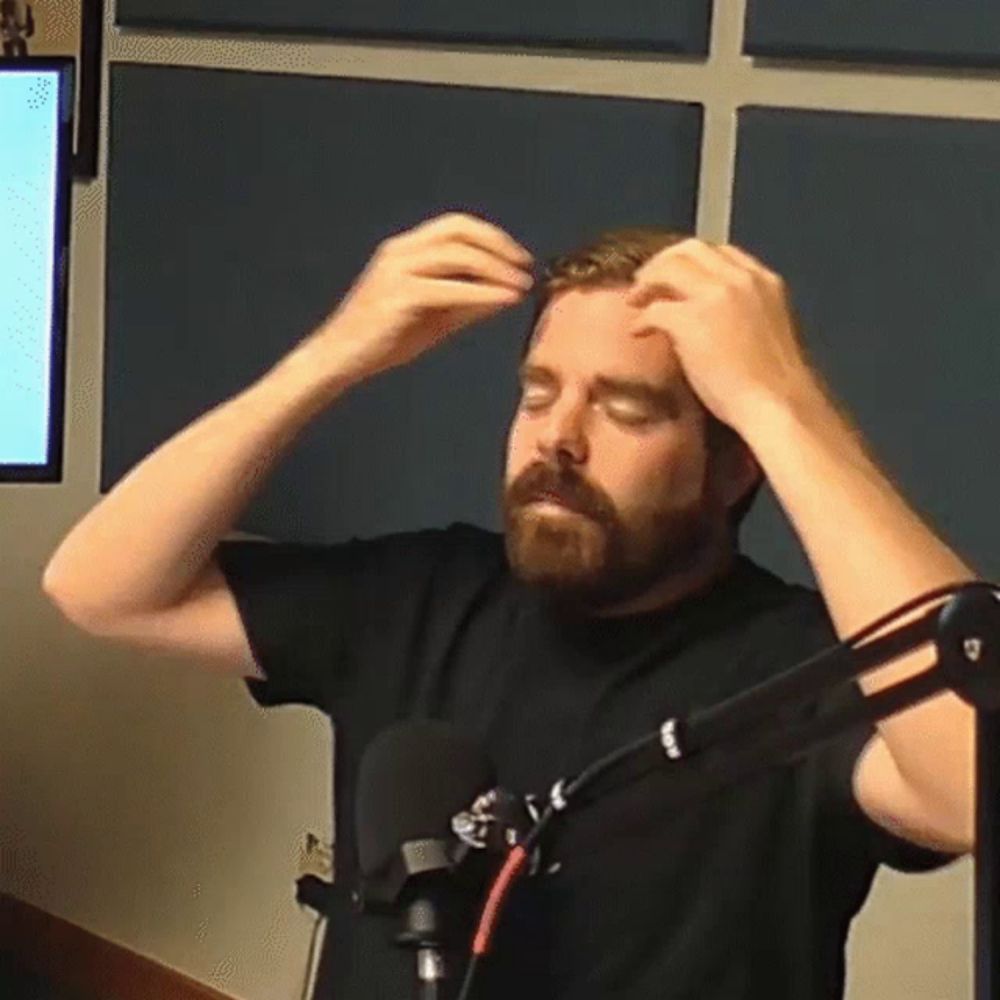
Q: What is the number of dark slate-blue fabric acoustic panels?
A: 4